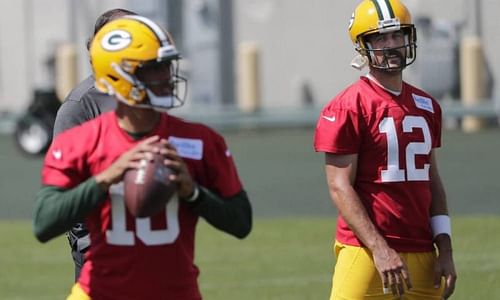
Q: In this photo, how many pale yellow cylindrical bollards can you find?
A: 3